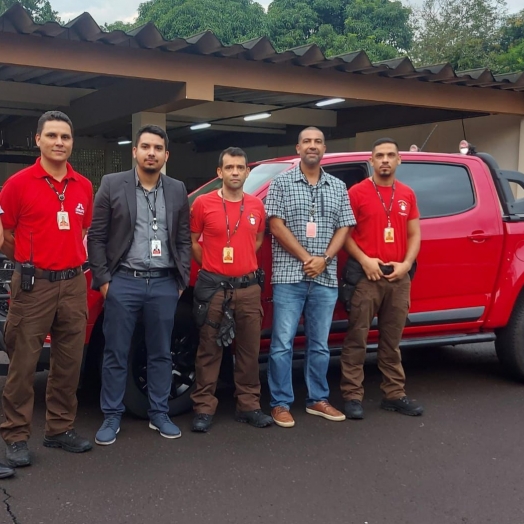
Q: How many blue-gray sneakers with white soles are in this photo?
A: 2